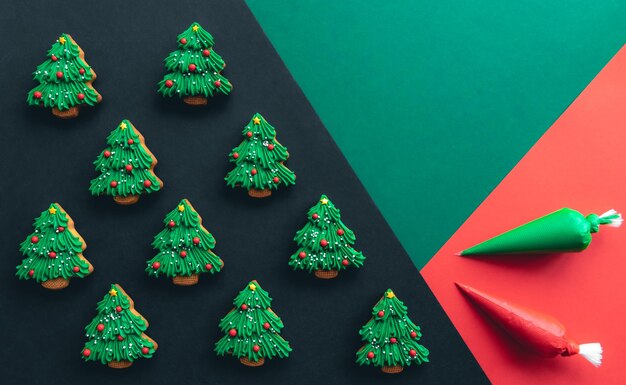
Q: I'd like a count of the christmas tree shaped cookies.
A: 10